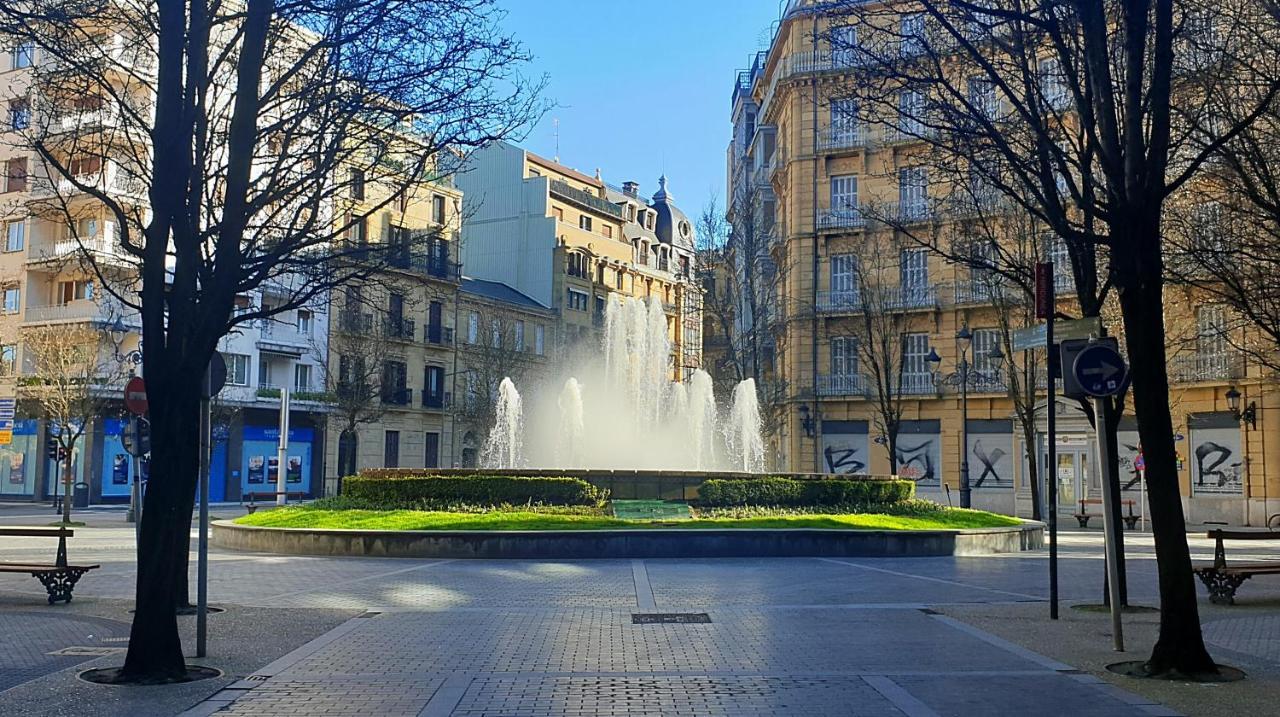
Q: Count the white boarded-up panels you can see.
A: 5